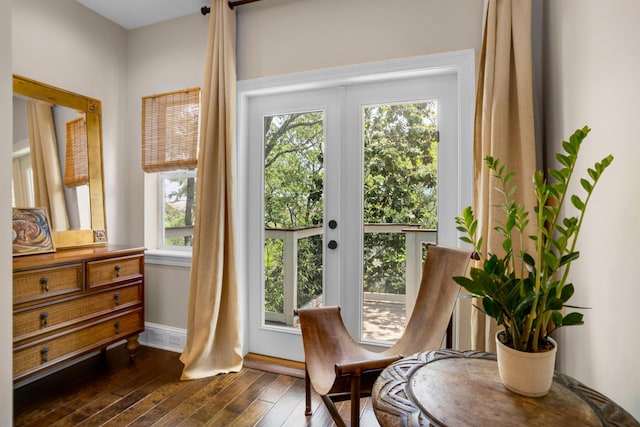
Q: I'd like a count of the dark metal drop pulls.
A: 6